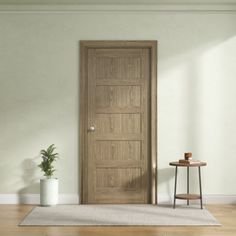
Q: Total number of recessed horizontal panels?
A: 5